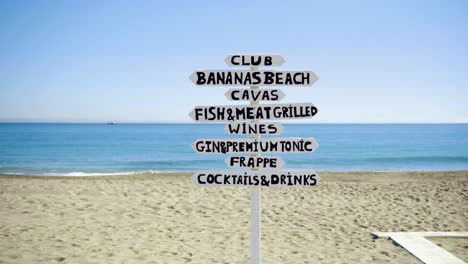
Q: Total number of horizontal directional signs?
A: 8